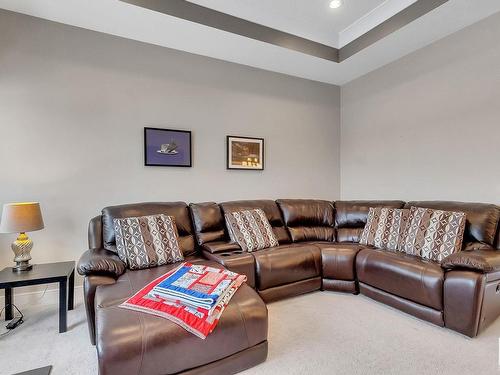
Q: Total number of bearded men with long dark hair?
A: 0